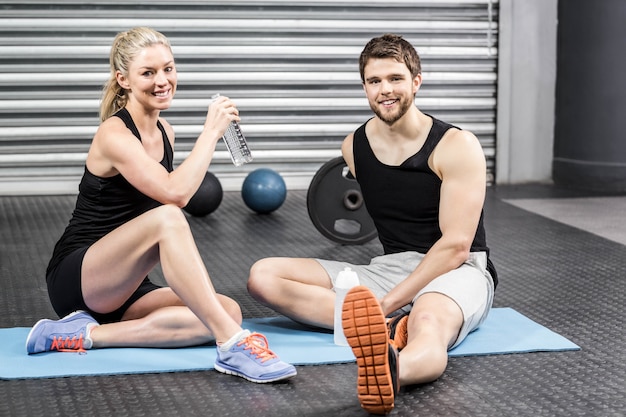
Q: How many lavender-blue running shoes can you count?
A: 2